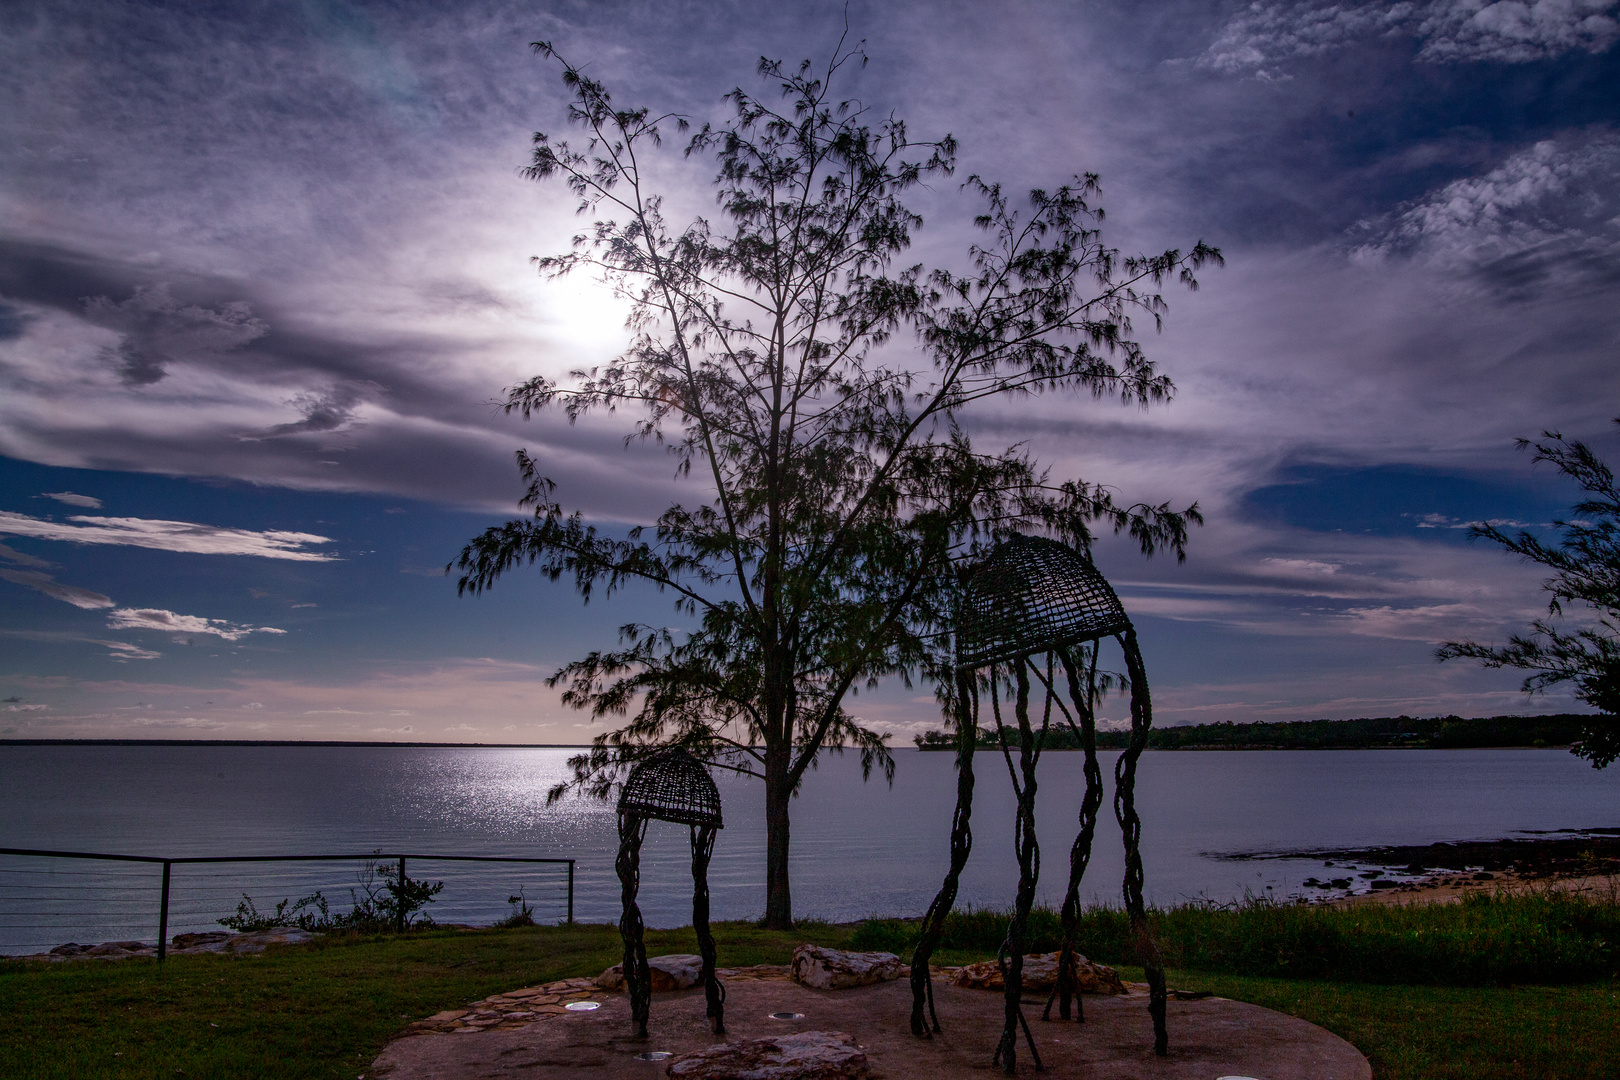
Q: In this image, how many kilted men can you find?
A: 0